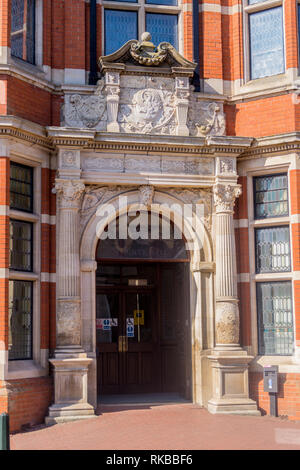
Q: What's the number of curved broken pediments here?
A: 1